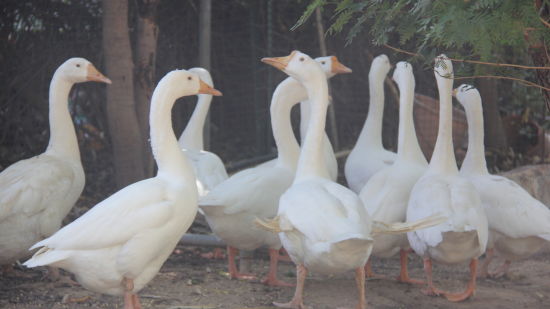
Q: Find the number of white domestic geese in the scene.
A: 10